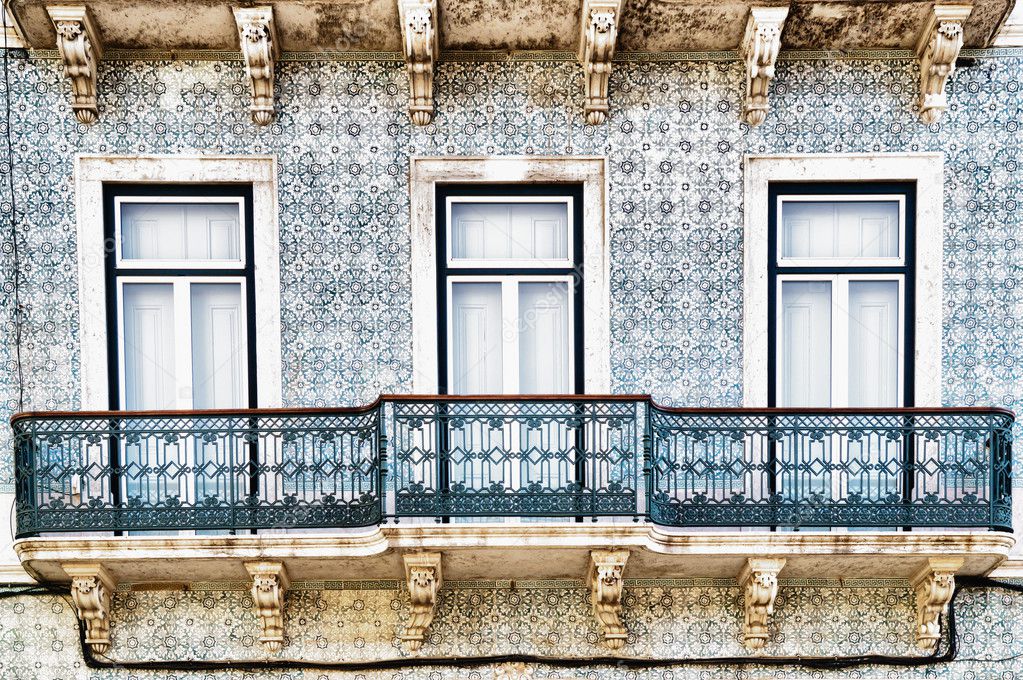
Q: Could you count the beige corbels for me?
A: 12